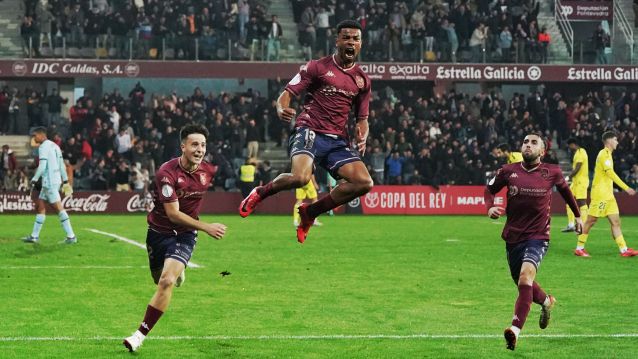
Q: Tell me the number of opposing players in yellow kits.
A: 4